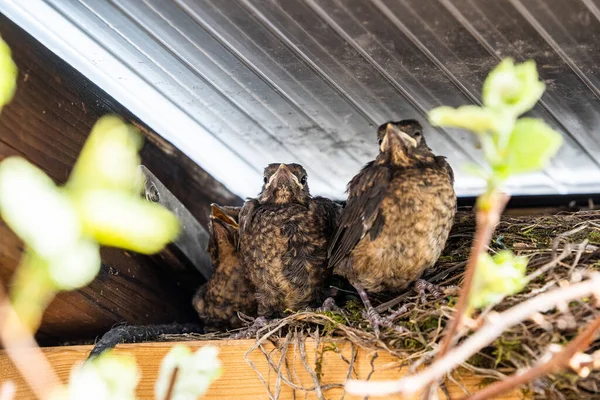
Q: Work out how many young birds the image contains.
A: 3